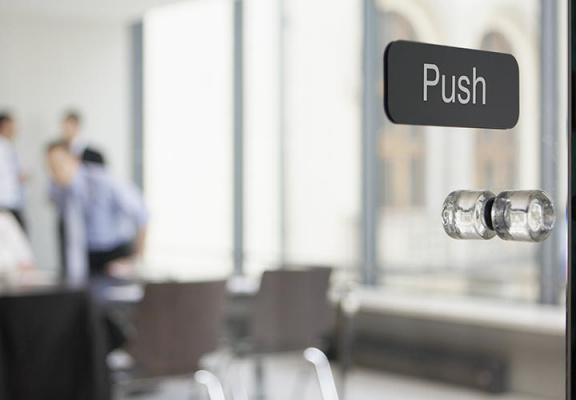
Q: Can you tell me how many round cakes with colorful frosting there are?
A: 0